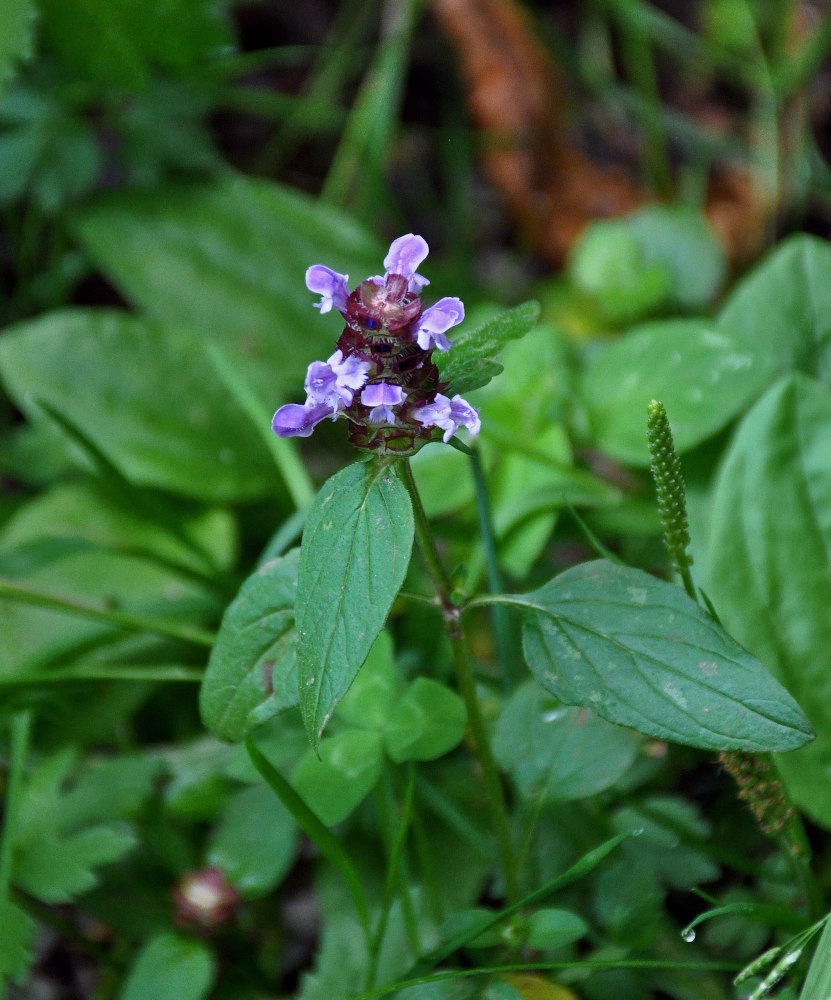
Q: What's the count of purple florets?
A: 7